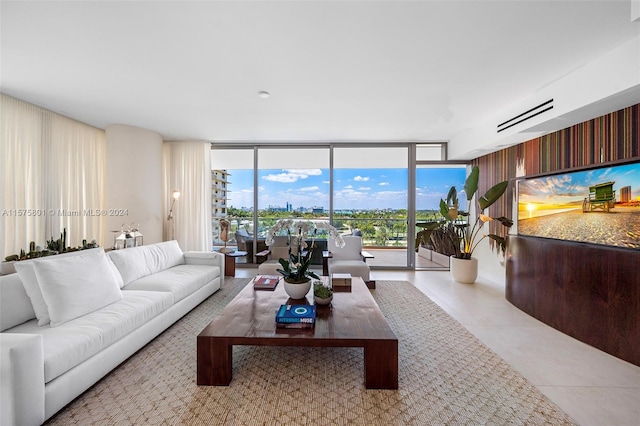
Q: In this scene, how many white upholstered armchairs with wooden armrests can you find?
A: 2